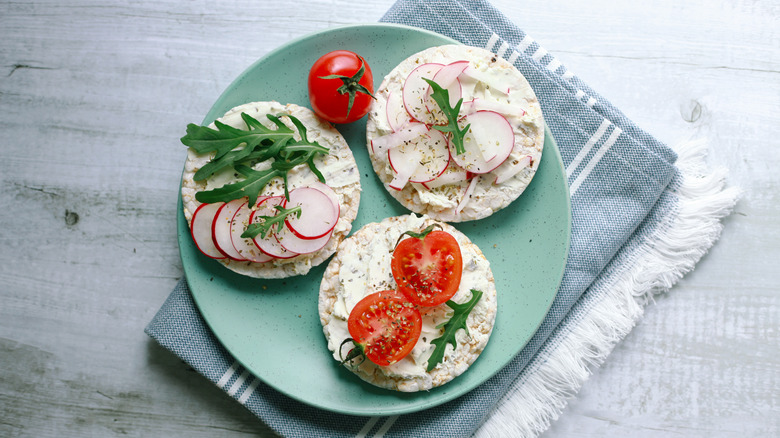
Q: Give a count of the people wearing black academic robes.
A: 0